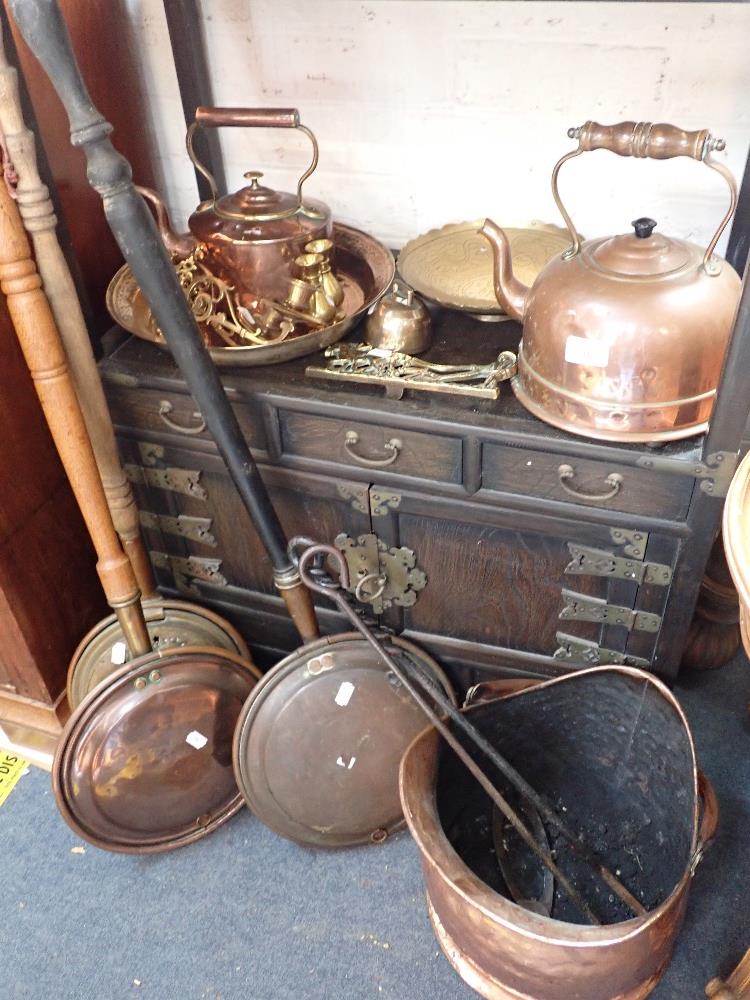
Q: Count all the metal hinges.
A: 6